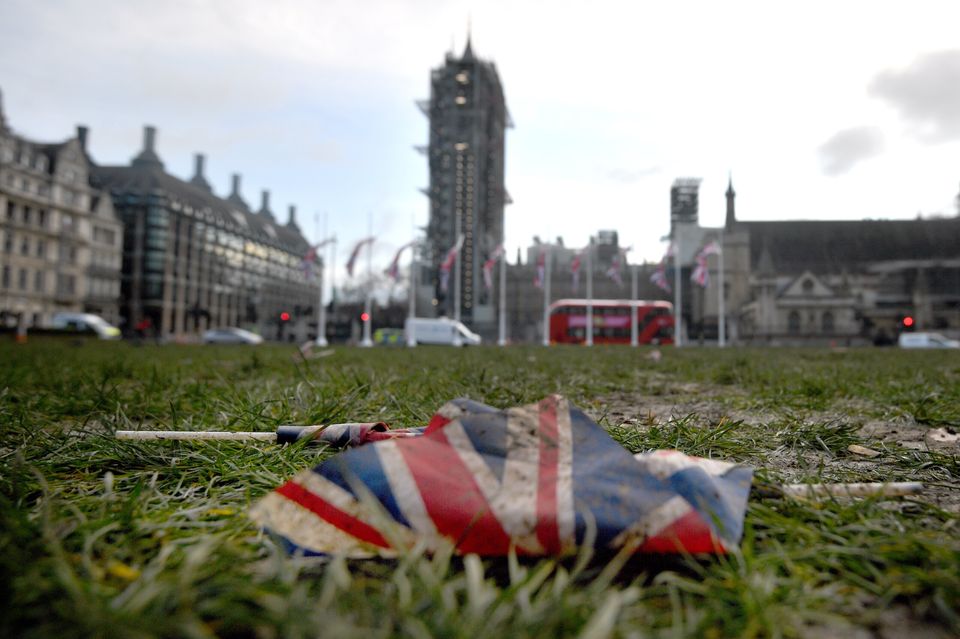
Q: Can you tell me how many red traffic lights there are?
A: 3